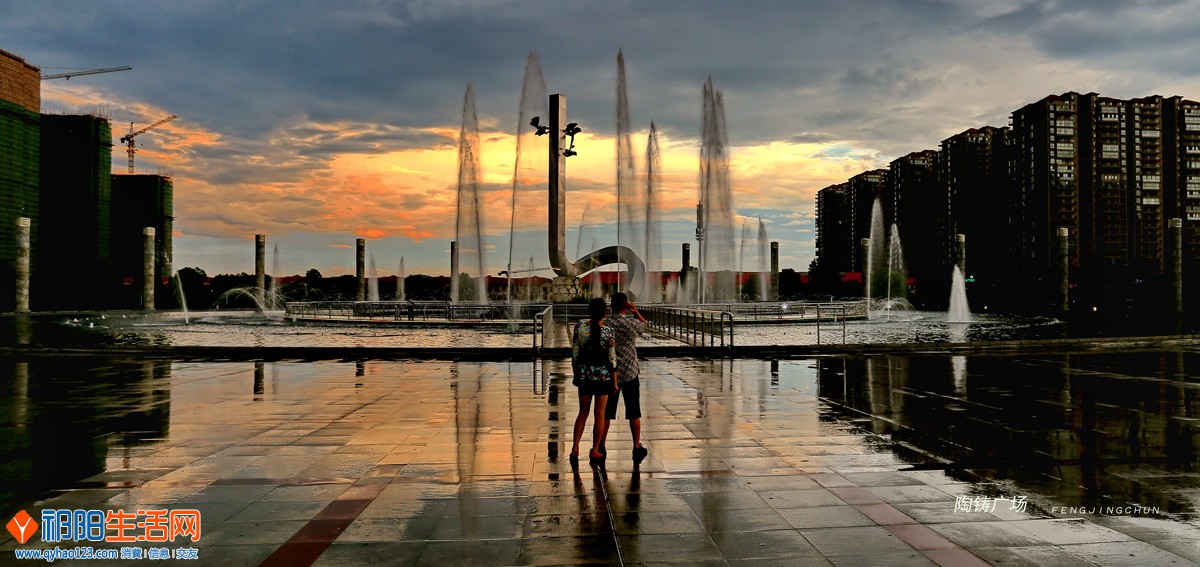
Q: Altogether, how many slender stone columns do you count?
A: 11